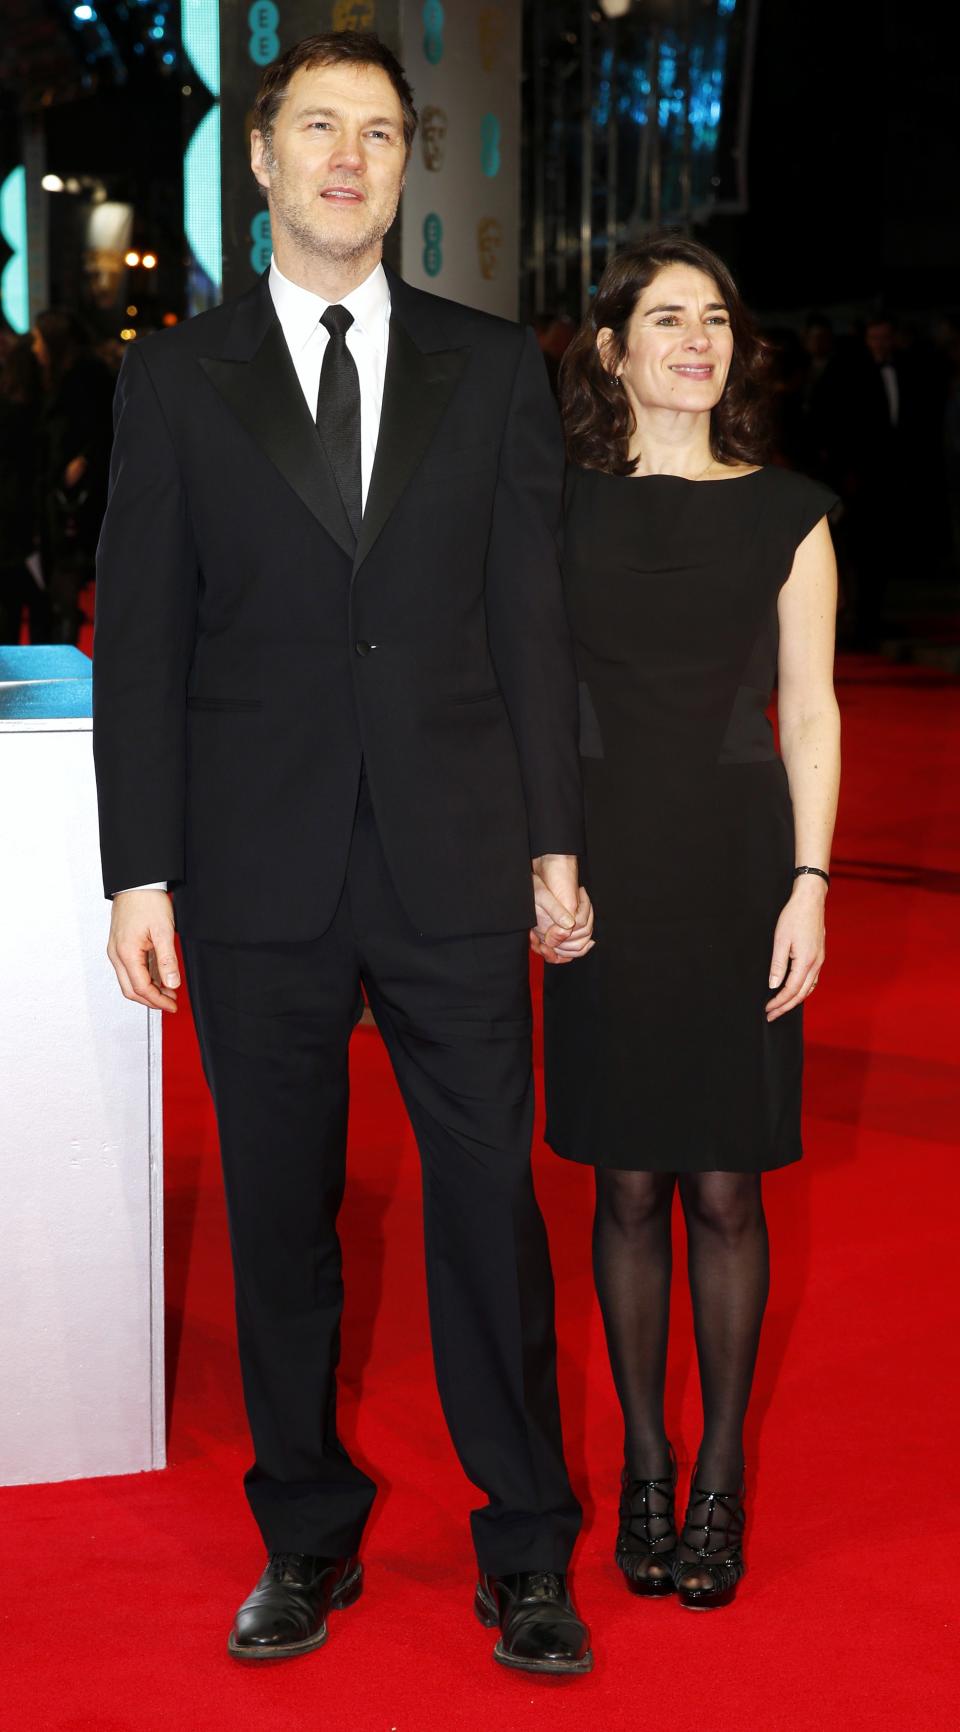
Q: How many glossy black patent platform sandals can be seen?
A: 2